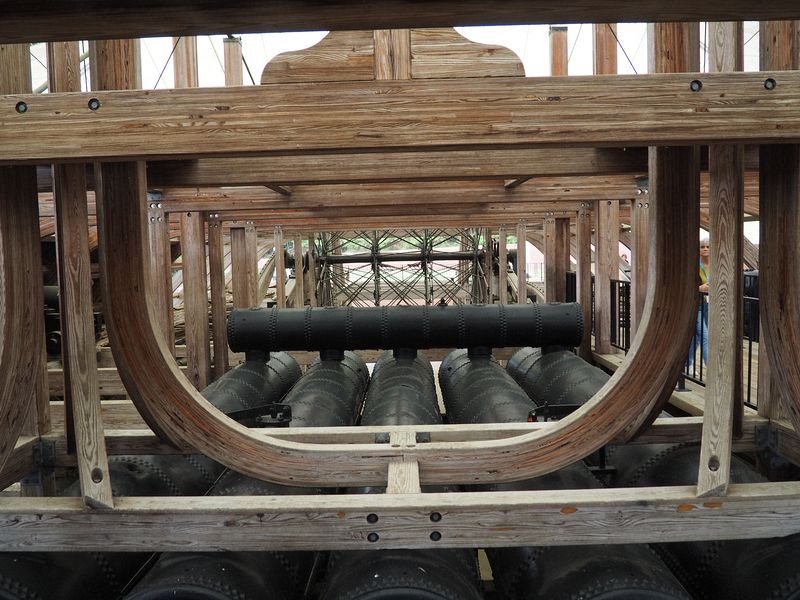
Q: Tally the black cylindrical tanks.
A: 6